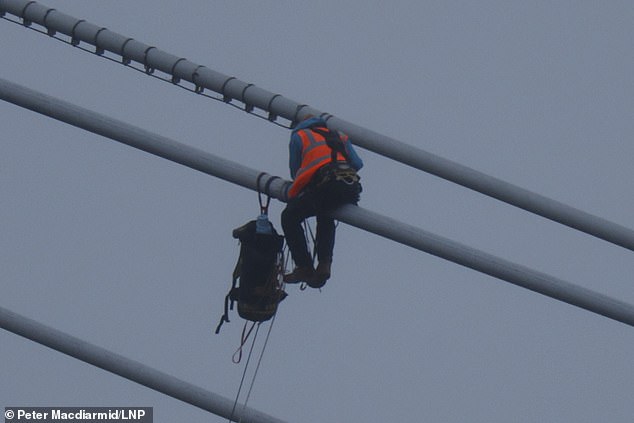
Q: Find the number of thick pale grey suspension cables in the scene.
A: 3